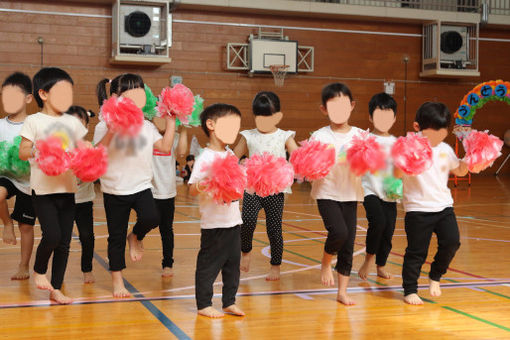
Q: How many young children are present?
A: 10